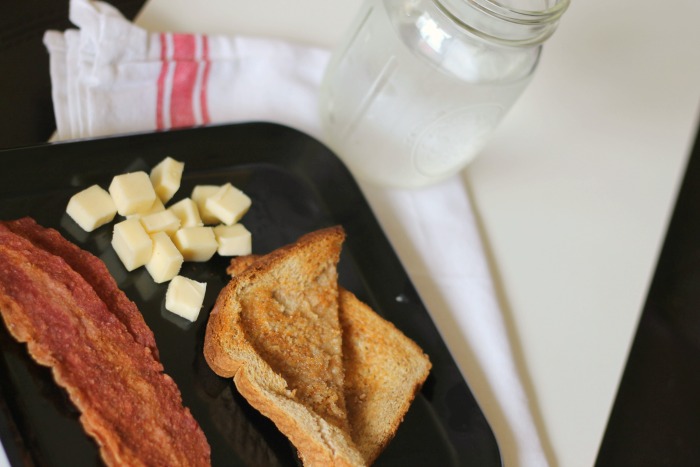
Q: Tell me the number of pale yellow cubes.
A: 13